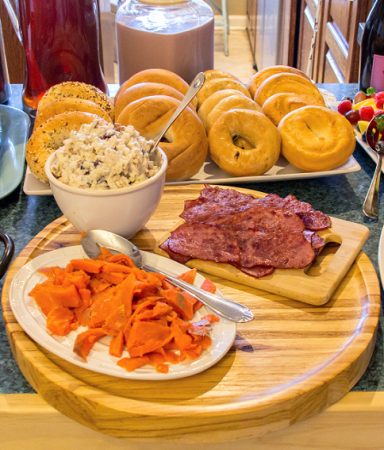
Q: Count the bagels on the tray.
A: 15